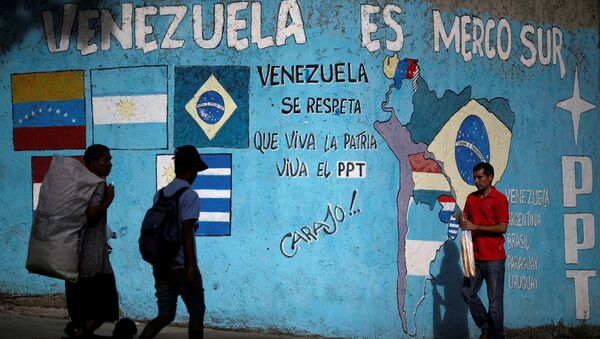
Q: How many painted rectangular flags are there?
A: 5